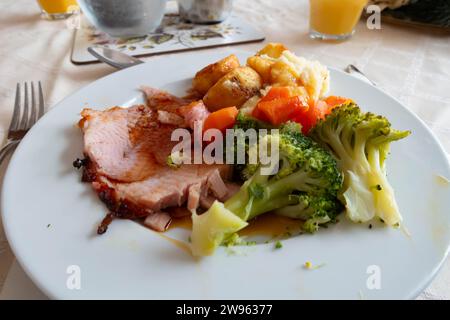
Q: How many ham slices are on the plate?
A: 2